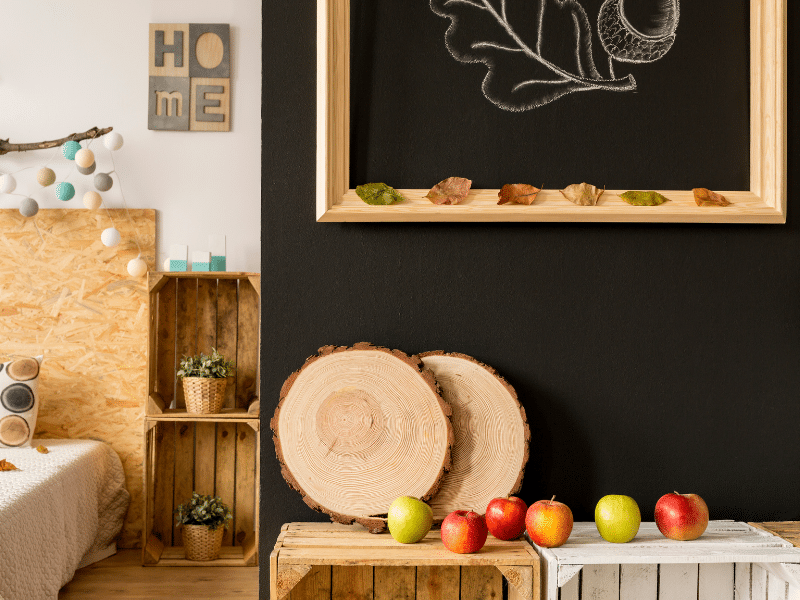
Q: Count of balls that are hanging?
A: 12